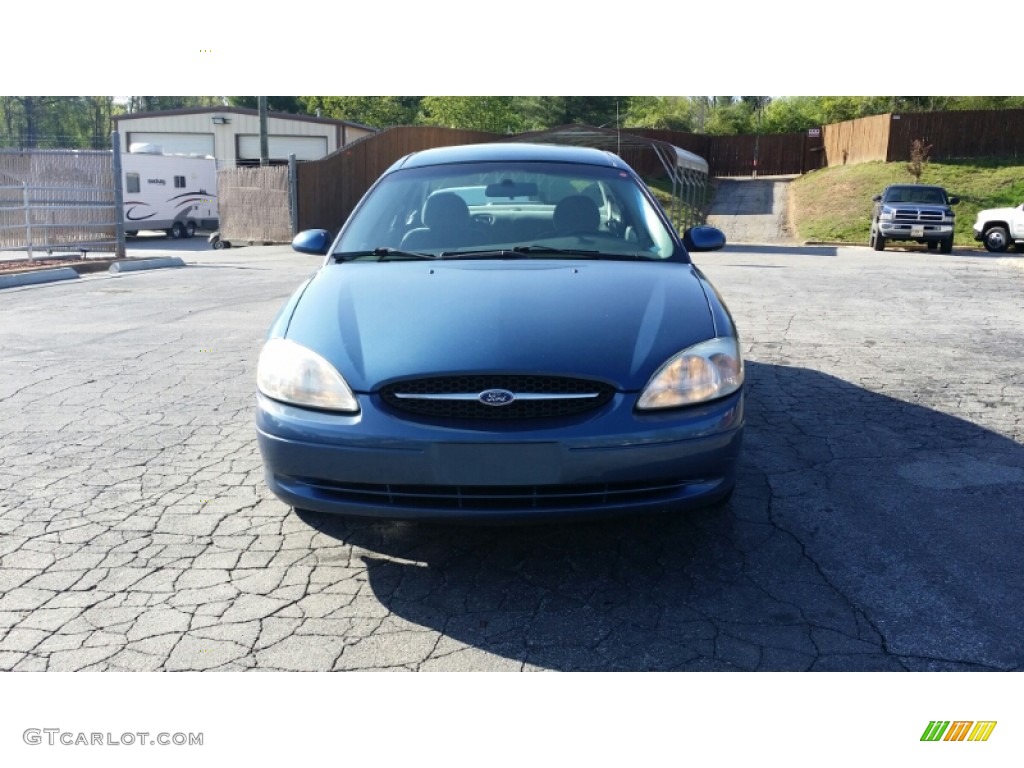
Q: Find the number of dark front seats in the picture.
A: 2